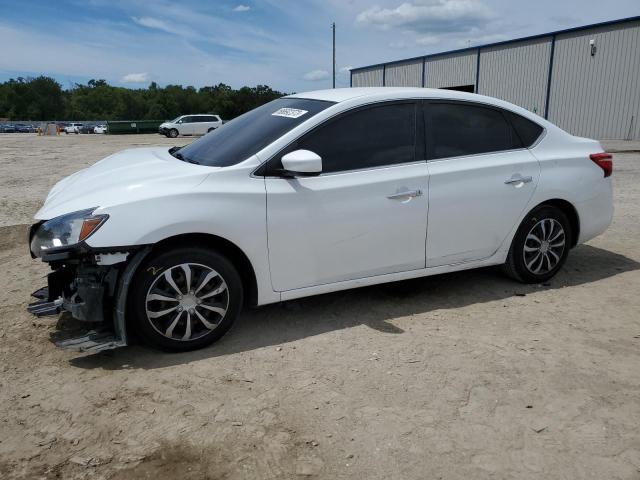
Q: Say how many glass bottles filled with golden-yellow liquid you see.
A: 0